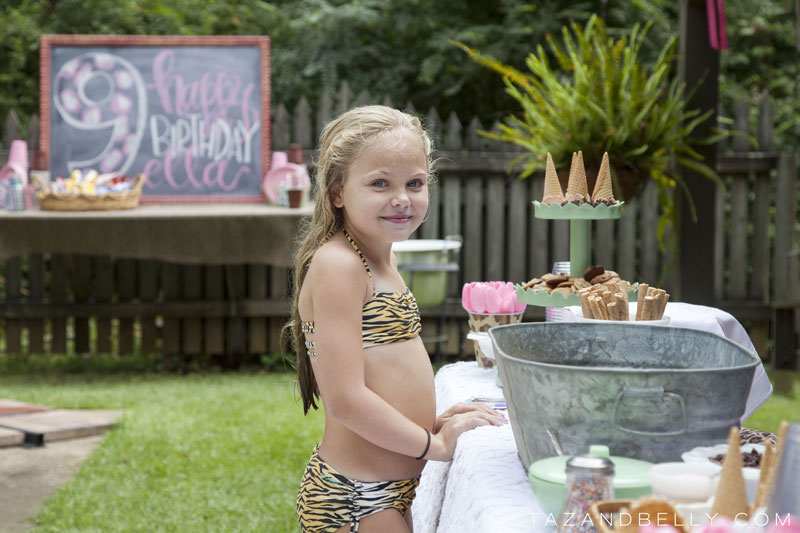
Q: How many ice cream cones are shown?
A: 7